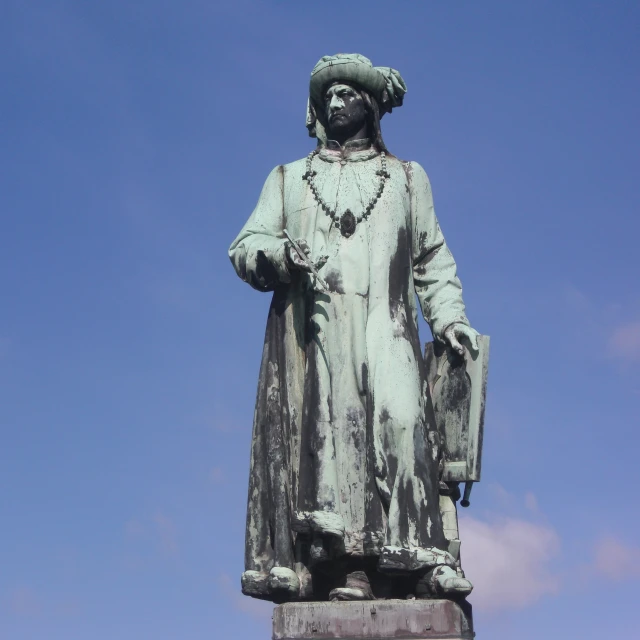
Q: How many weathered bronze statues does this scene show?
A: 1